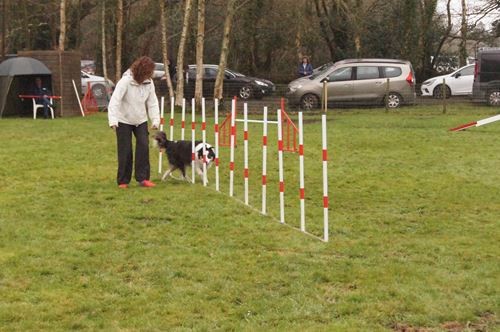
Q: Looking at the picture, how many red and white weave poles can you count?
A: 12